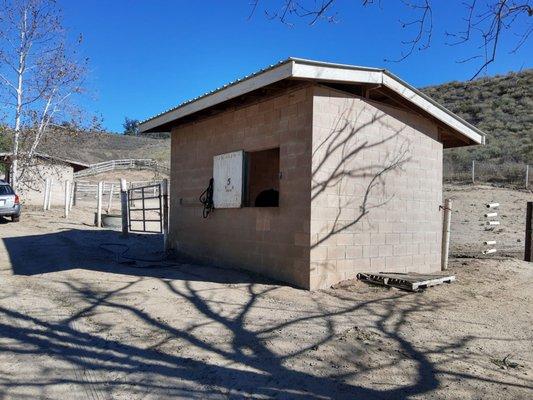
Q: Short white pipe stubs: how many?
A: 5